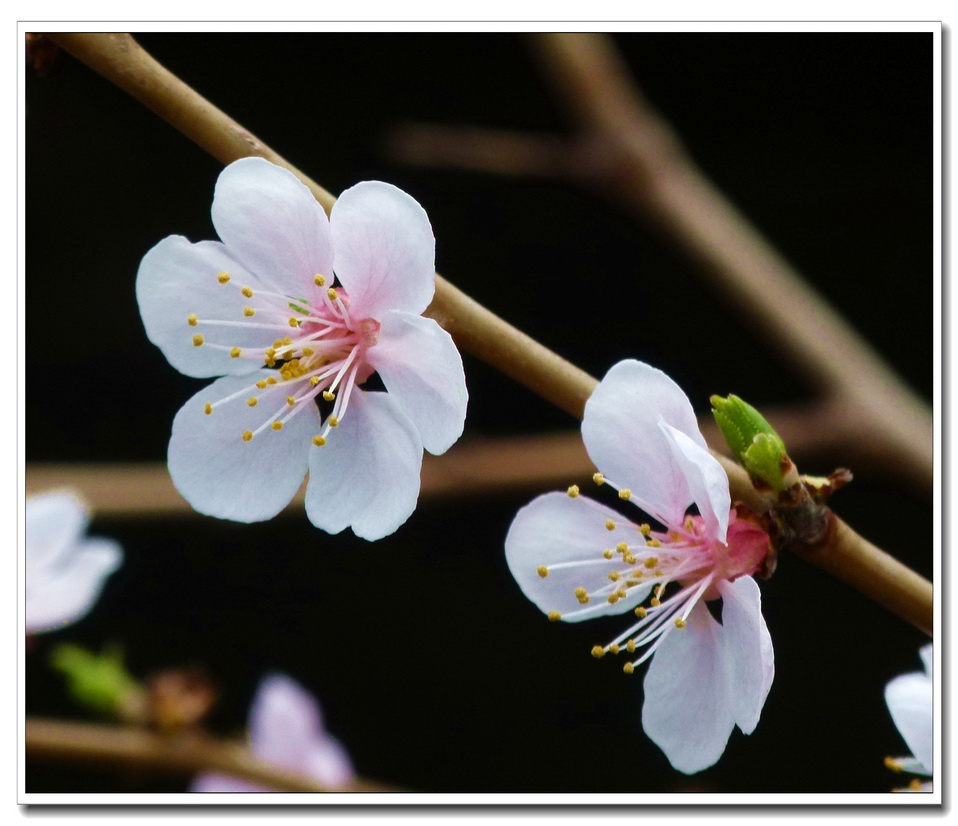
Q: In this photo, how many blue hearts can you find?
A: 0